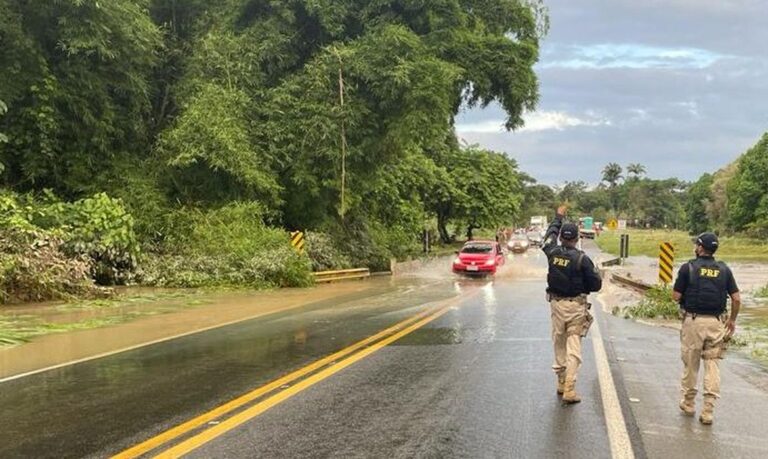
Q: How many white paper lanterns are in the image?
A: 0